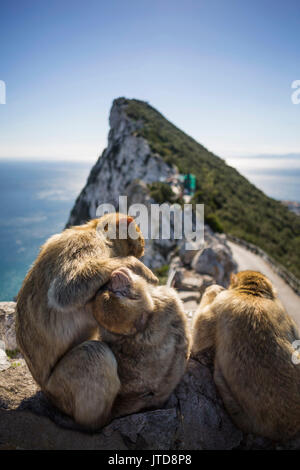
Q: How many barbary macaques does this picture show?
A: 3